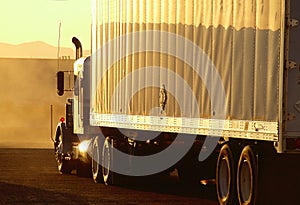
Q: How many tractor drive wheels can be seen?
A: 2